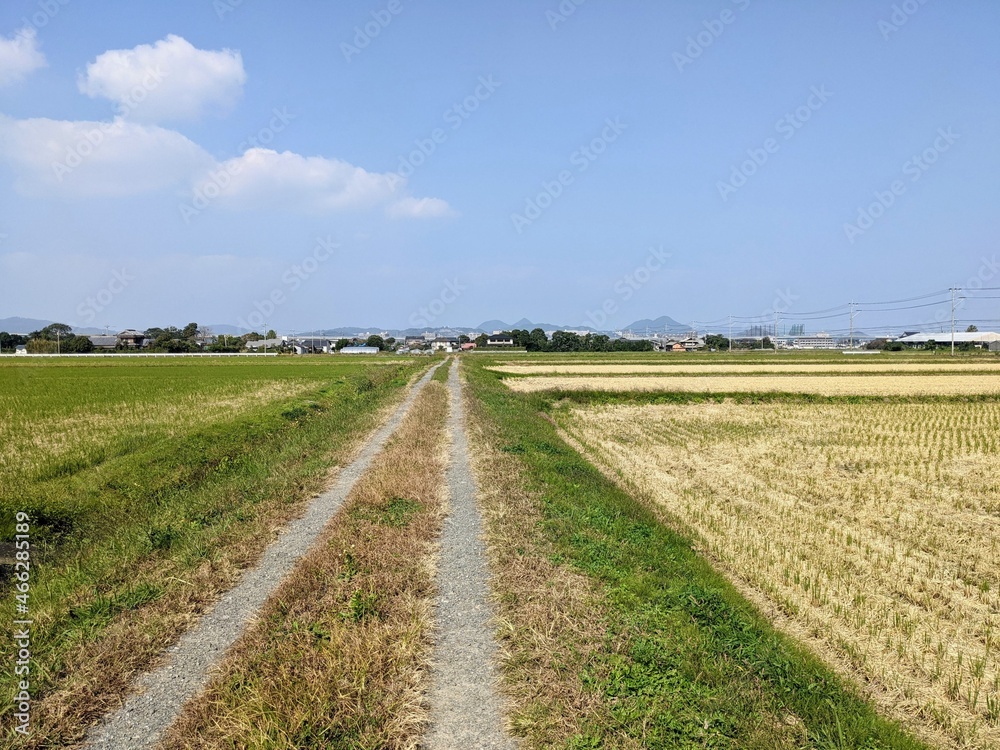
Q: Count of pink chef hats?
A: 0